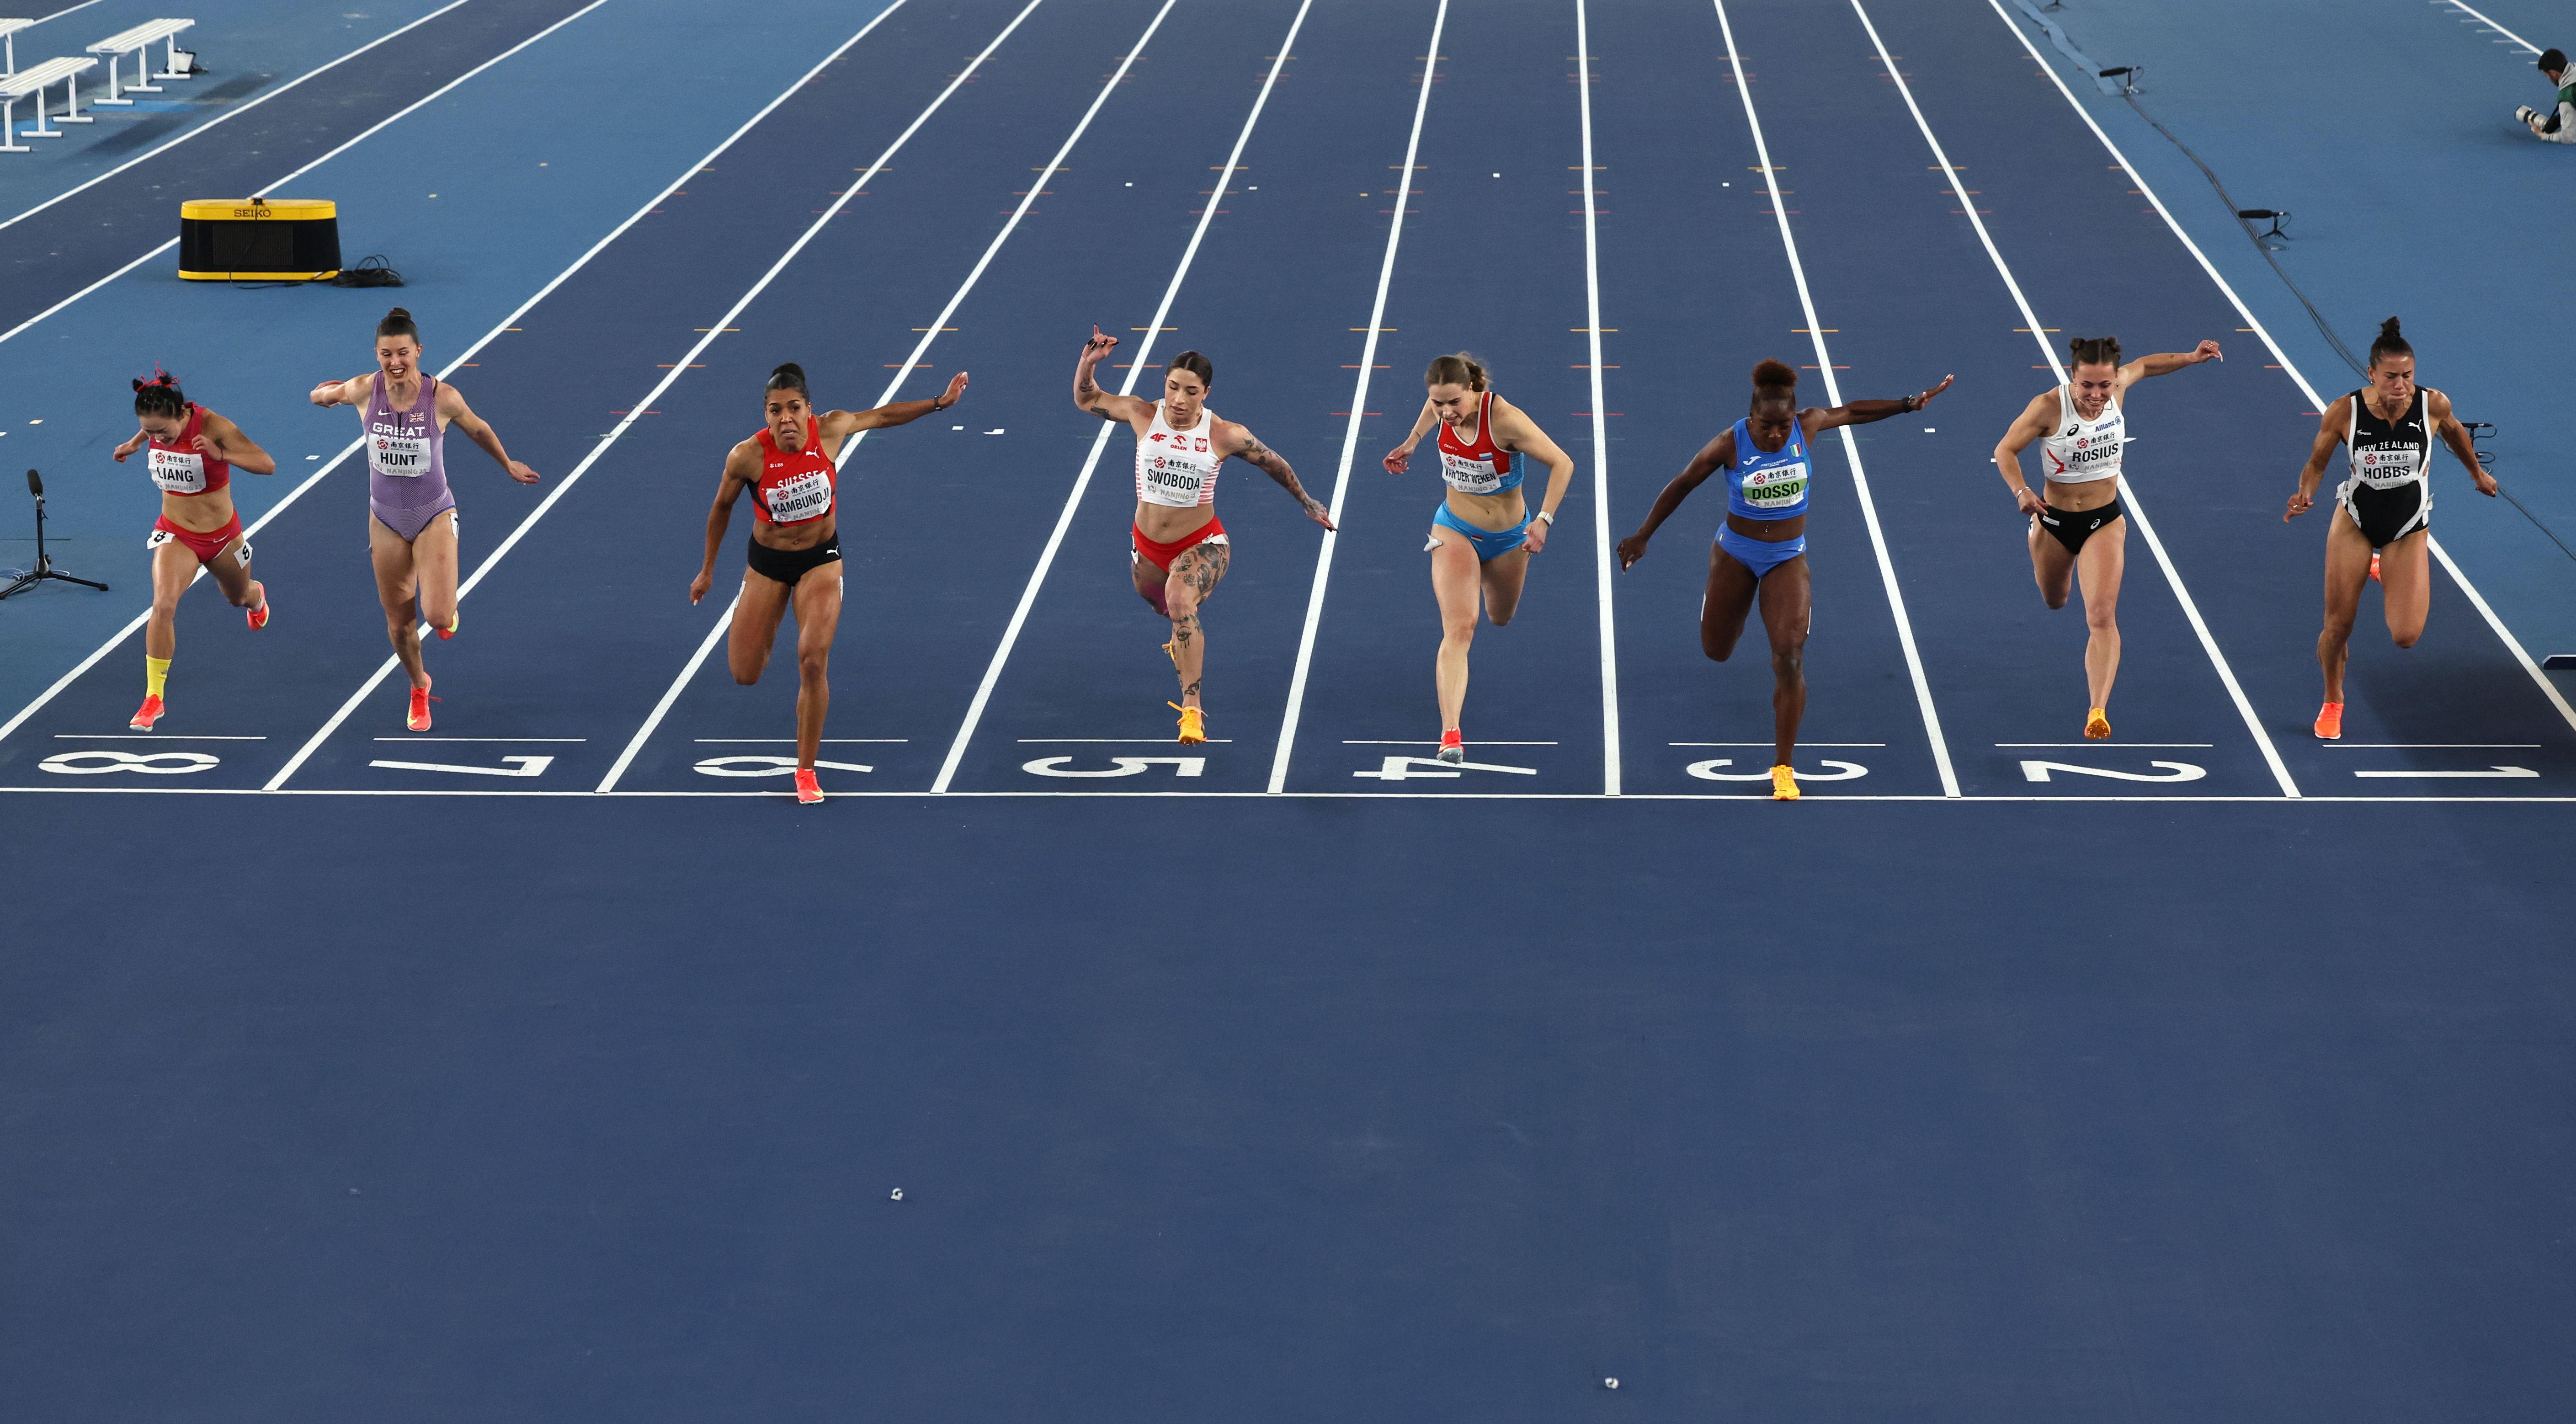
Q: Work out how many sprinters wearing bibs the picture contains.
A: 8